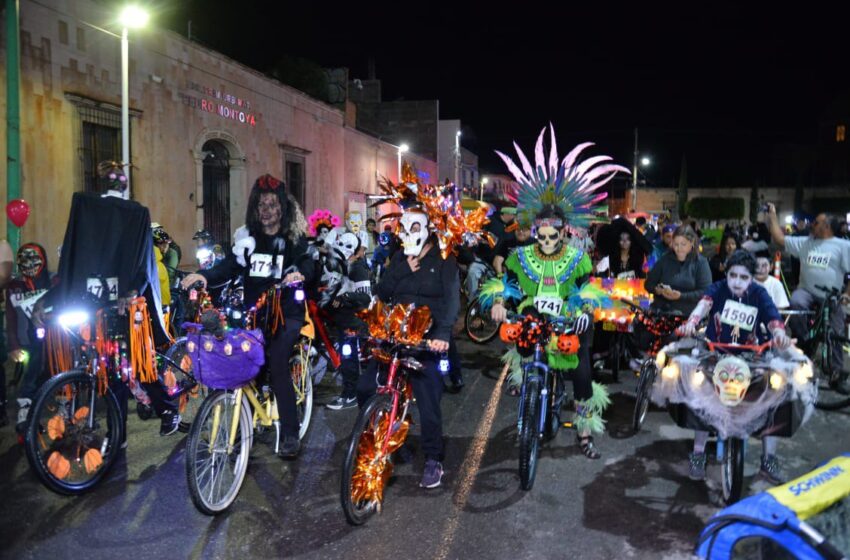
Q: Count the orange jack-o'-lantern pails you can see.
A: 2